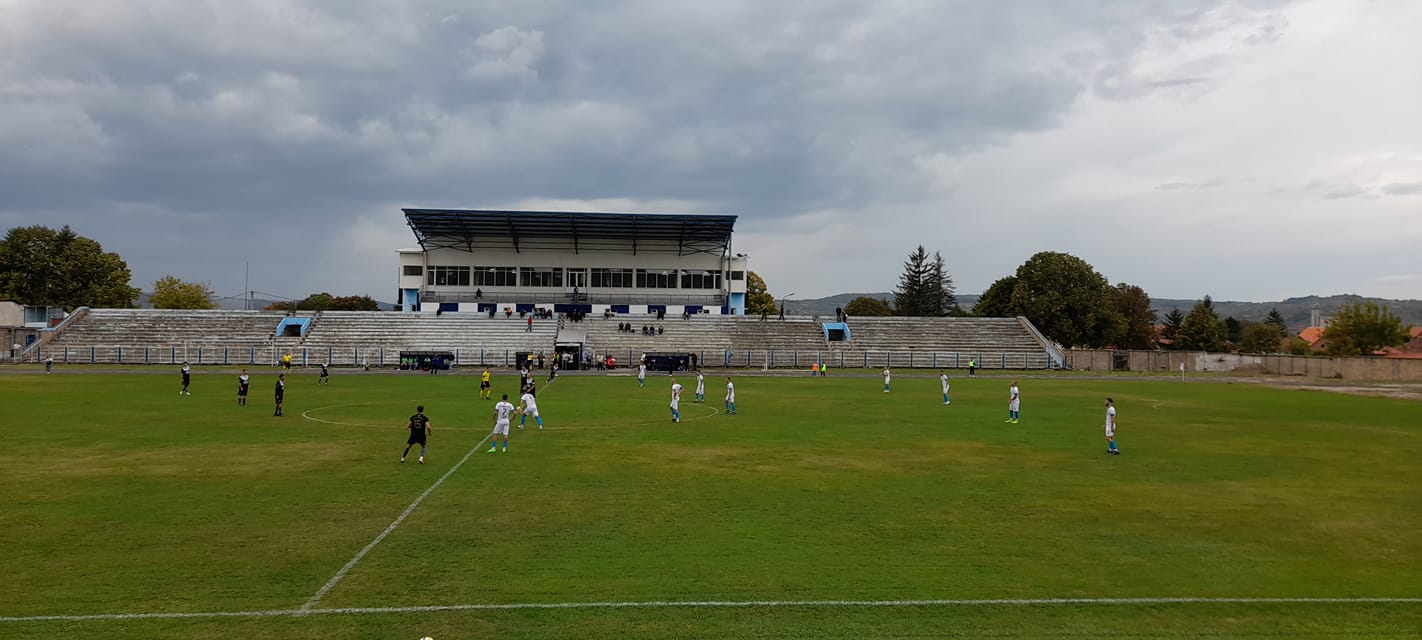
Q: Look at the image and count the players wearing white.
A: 10